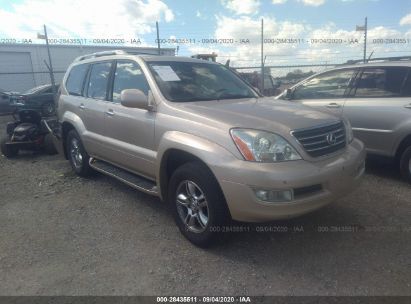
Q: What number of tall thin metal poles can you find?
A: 4